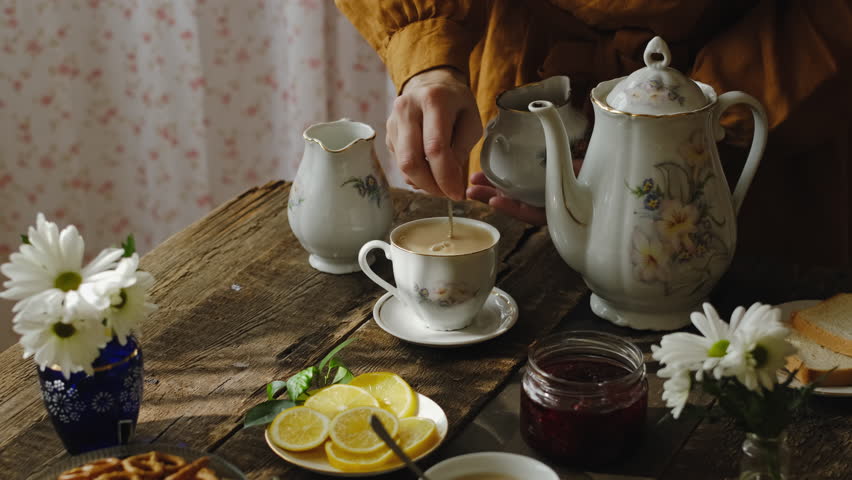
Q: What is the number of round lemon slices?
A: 6